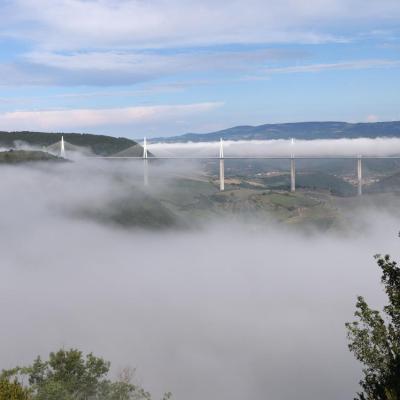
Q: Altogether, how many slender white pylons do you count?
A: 5